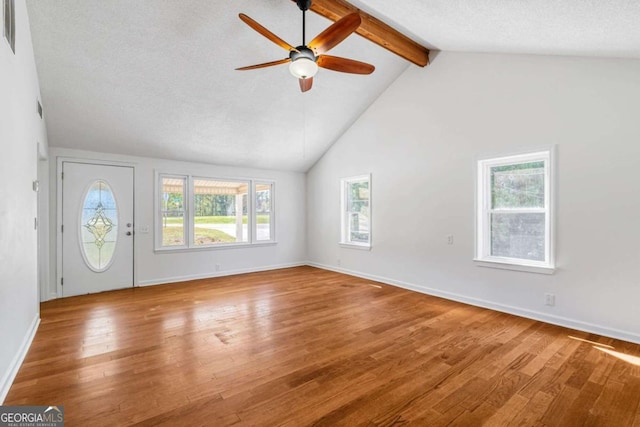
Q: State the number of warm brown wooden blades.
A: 5